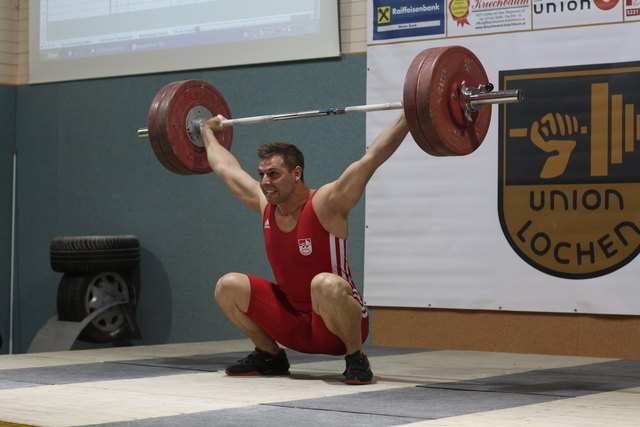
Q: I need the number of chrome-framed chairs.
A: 0